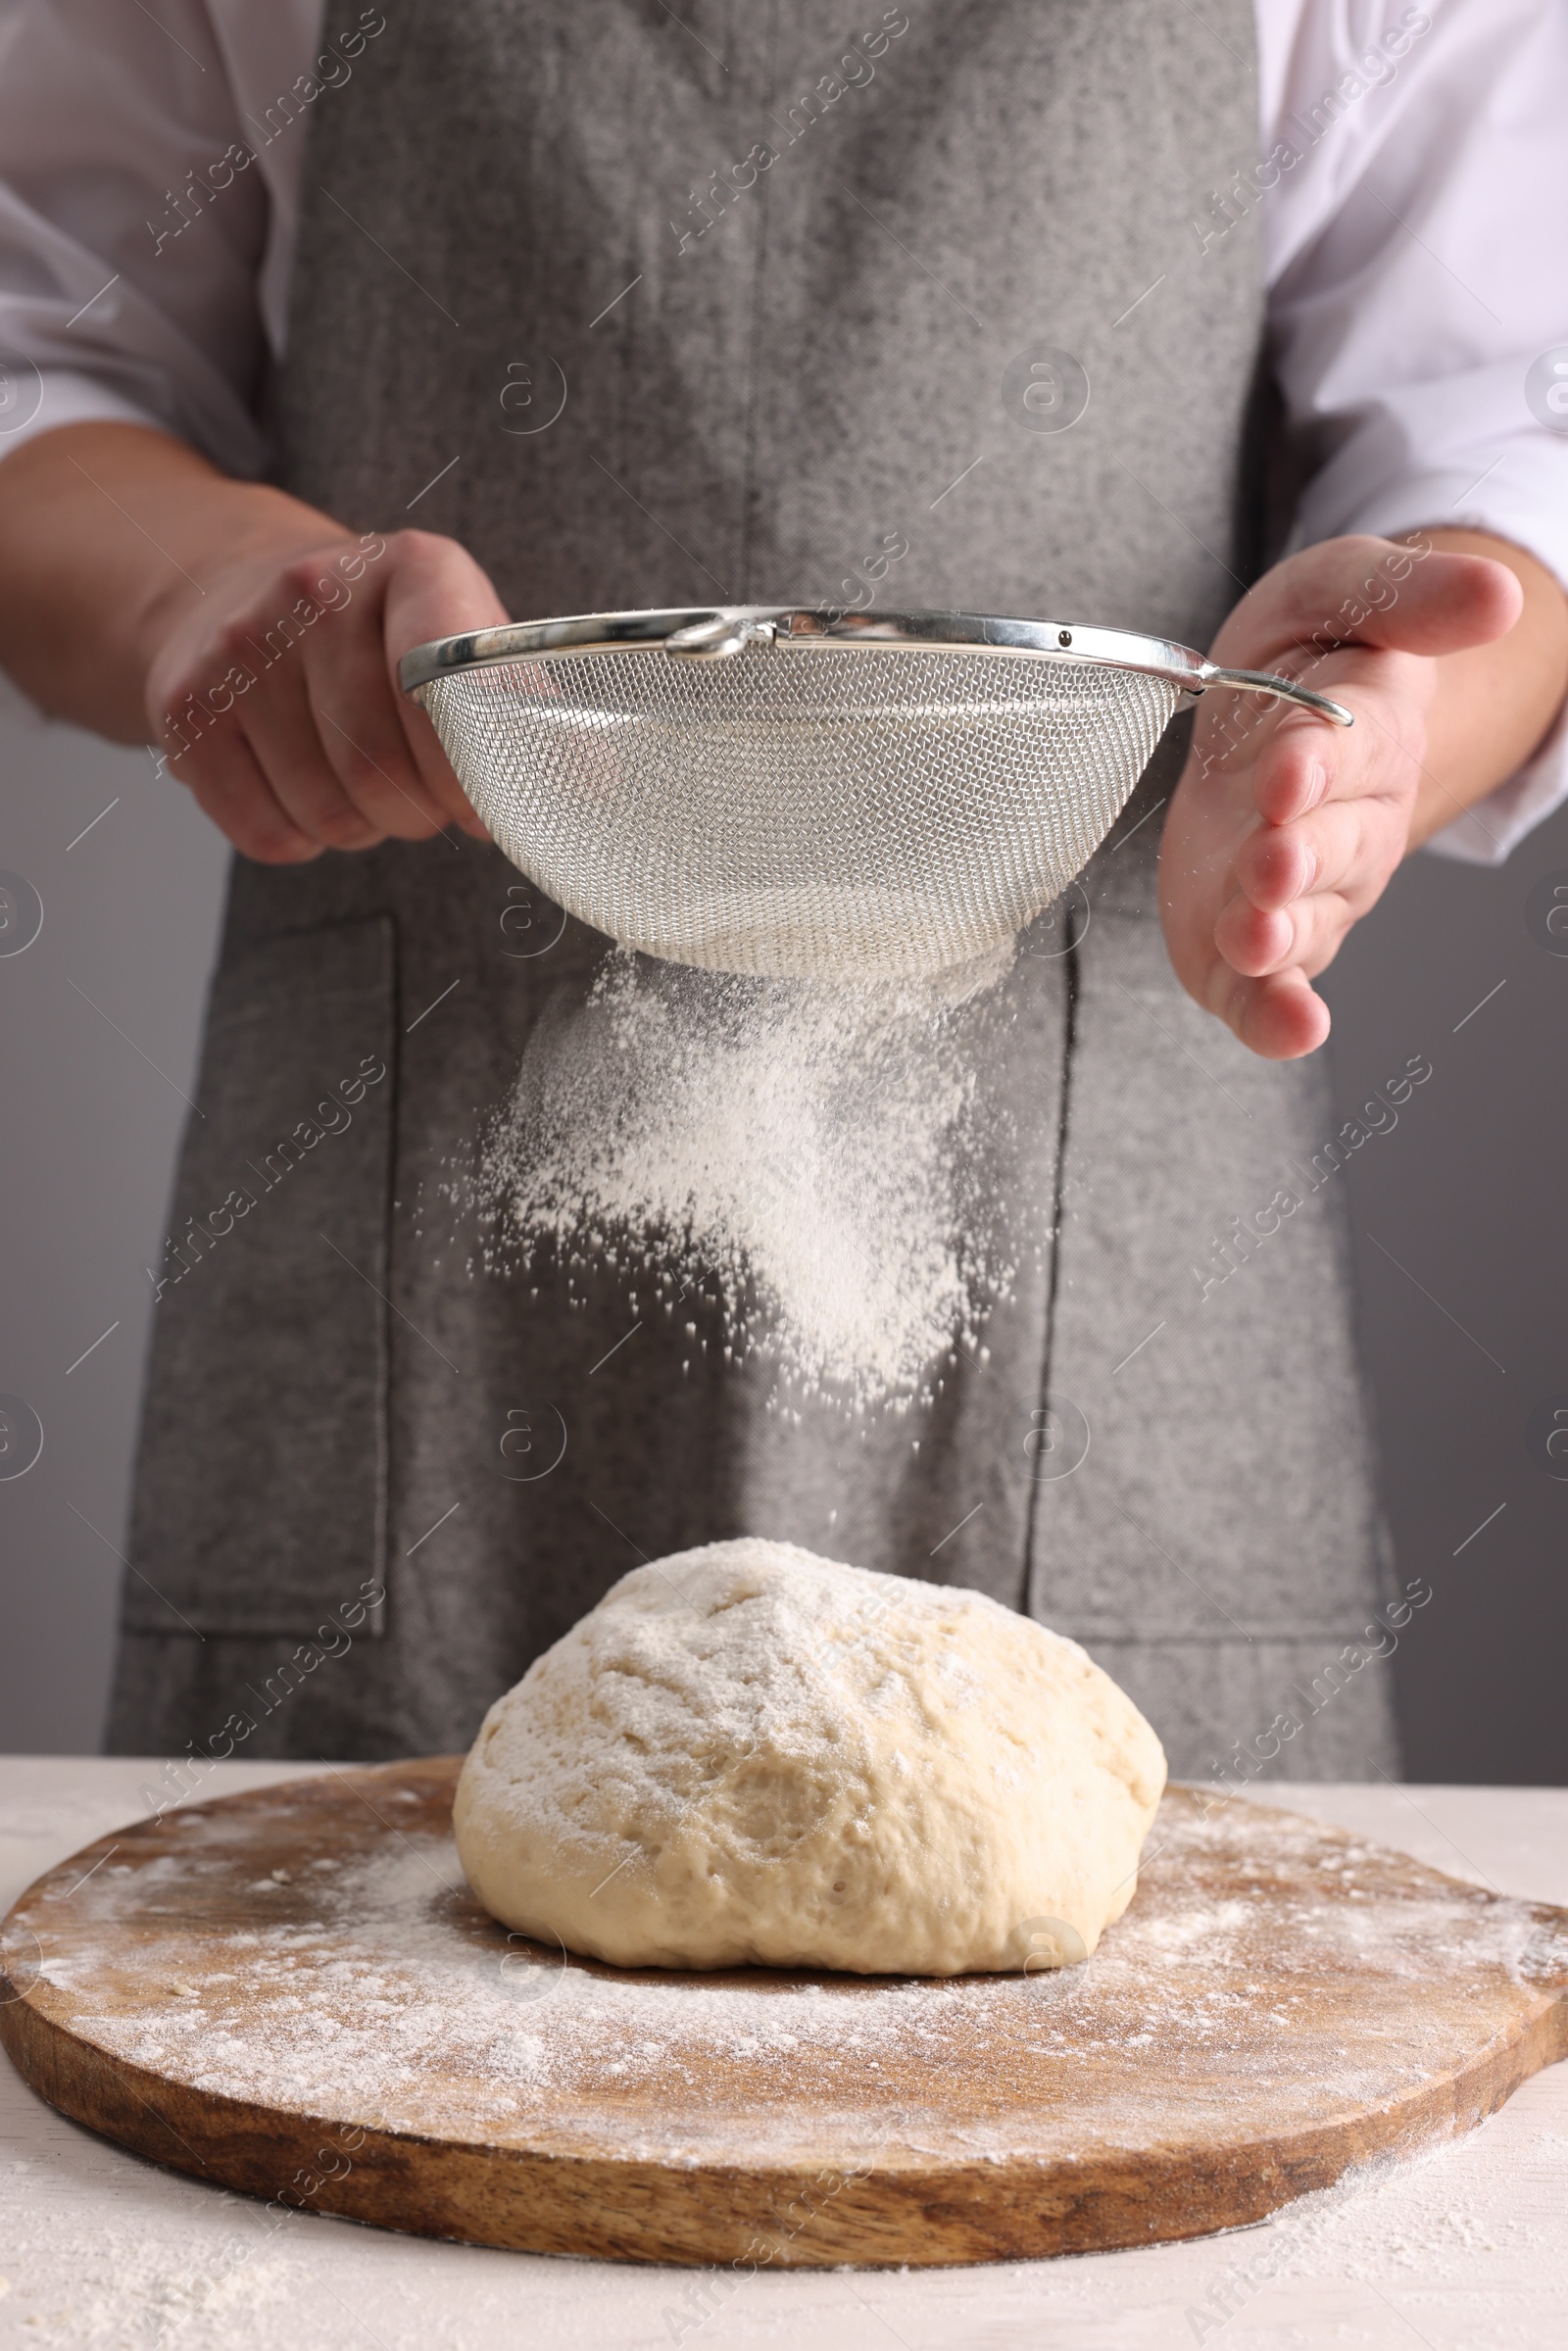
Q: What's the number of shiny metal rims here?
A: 1